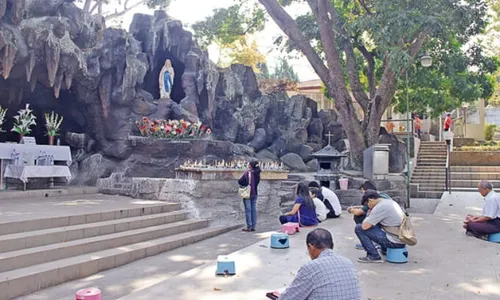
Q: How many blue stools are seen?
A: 4